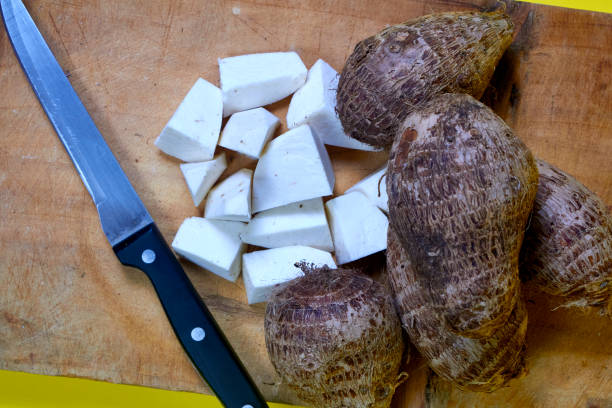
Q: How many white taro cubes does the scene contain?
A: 12